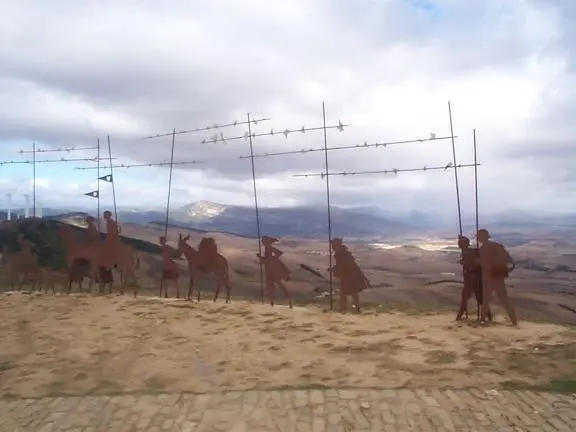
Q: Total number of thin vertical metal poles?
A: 8